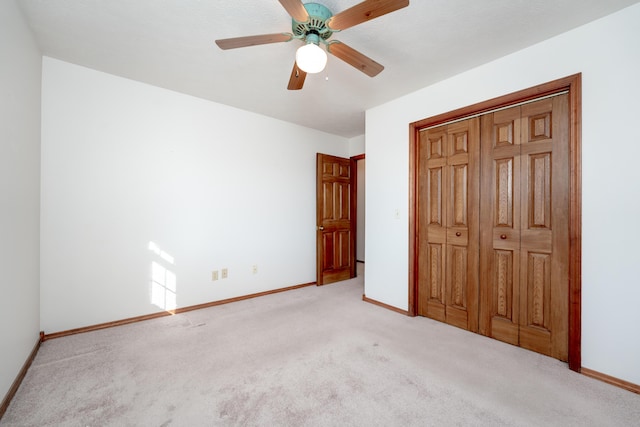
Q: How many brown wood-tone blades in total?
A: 5